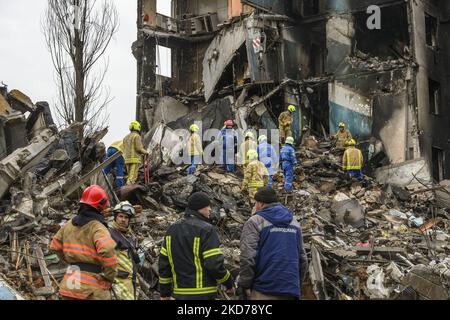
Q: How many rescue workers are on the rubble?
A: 11